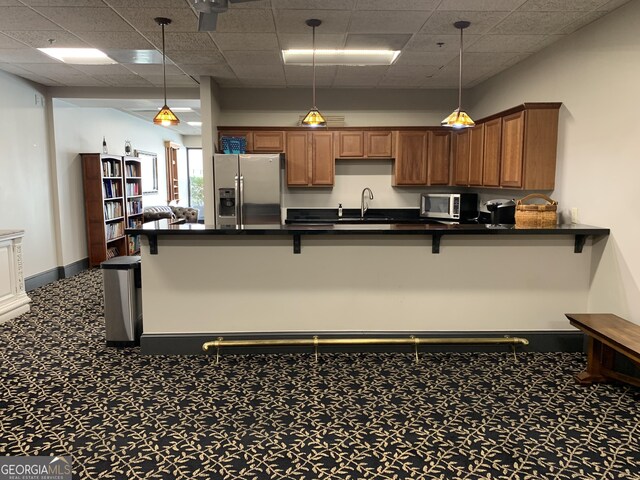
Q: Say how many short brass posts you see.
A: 4